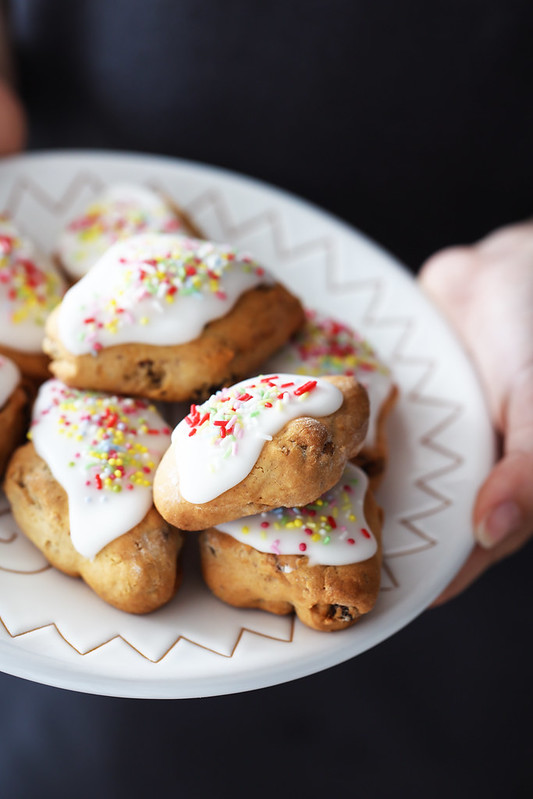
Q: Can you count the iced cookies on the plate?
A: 8